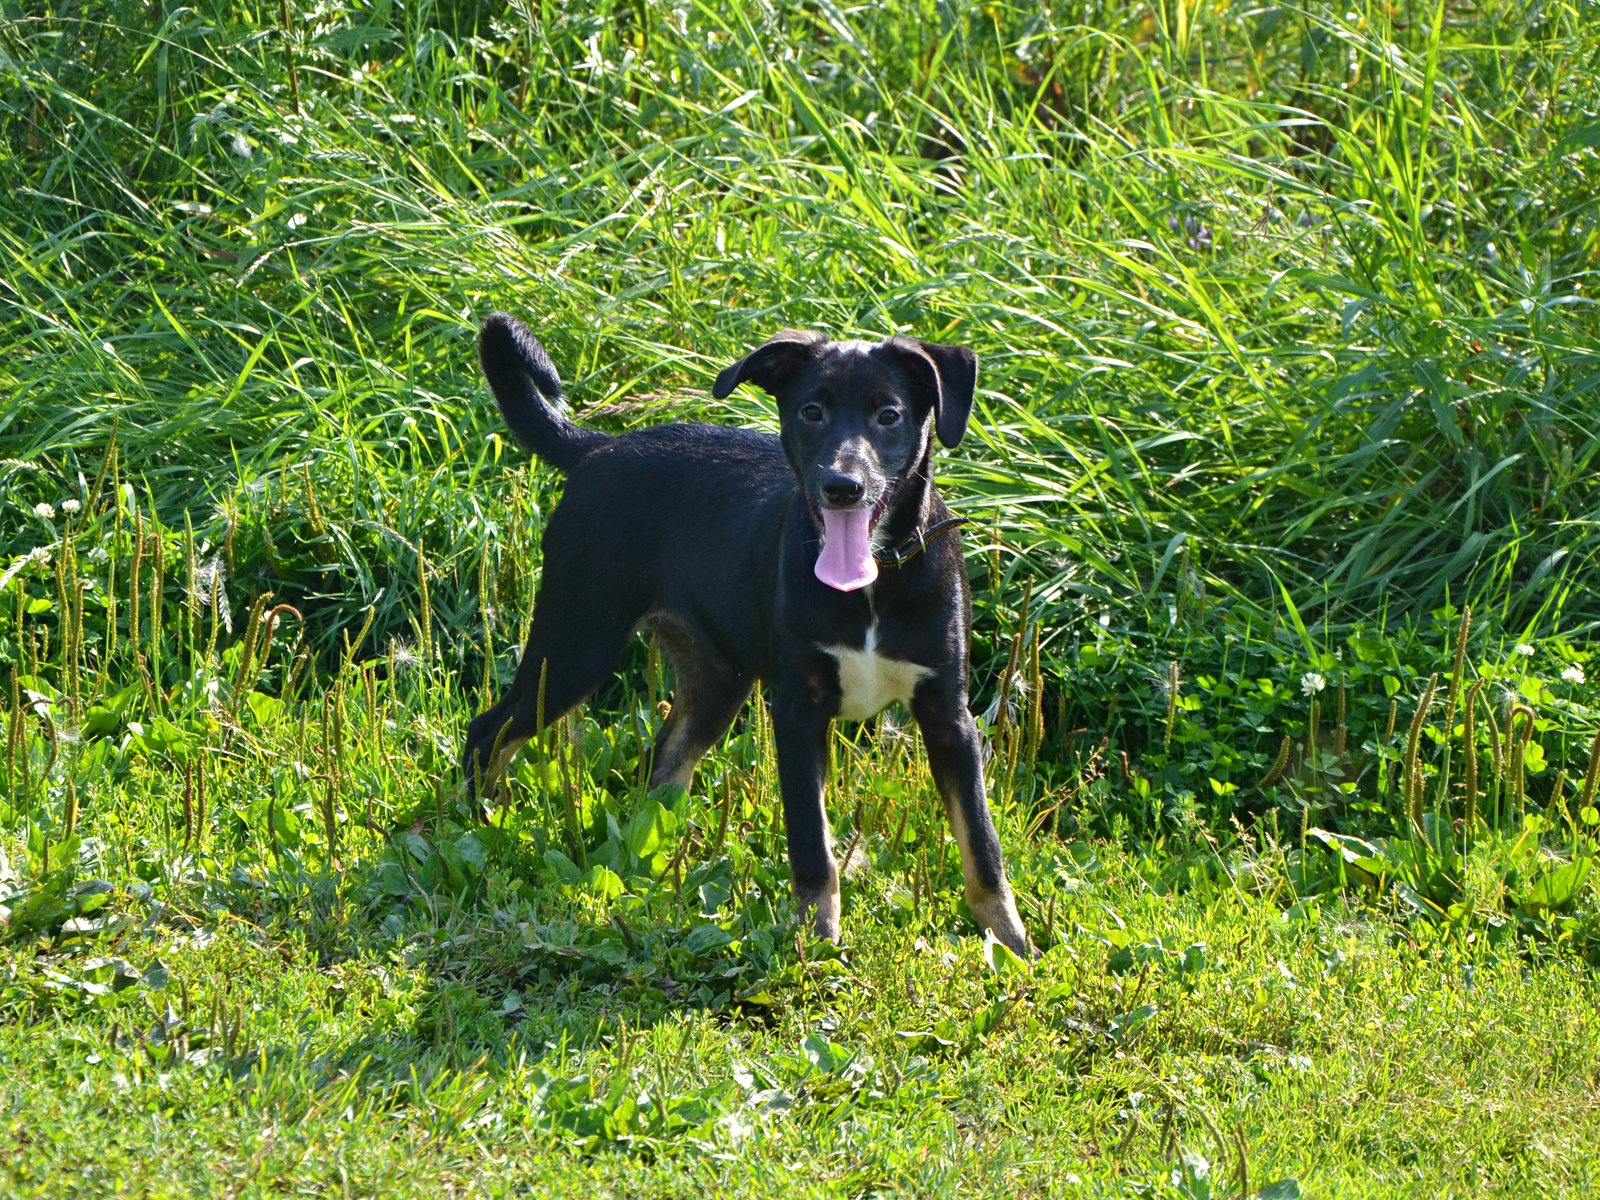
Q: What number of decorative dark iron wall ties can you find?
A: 0